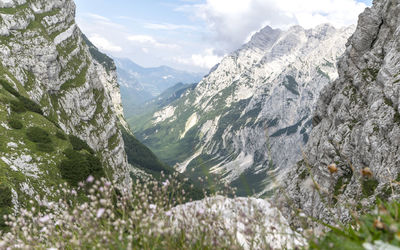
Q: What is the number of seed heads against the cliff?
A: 2